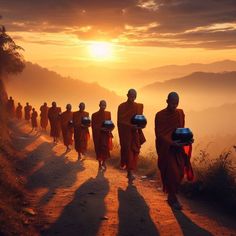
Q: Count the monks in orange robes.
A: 11